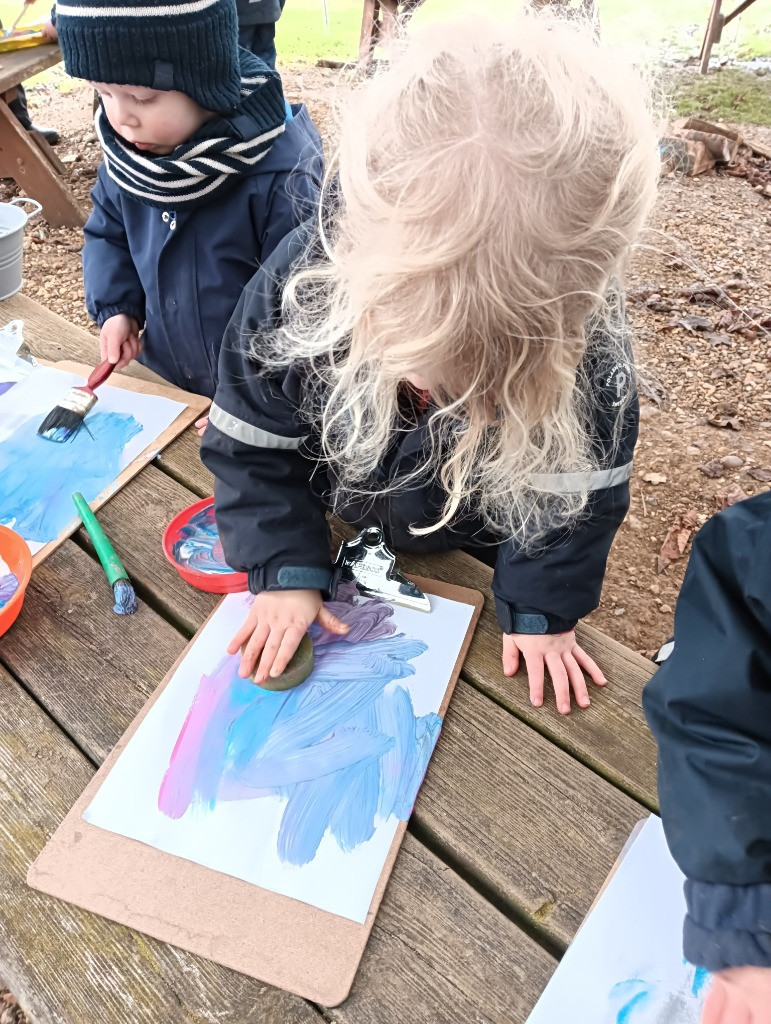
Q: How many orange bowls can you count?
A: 1